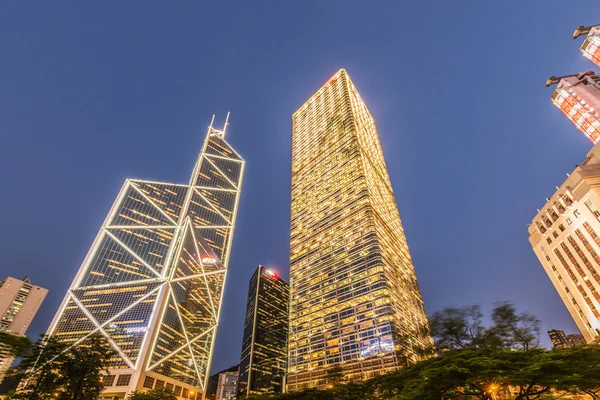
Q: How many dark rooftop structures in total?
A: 2